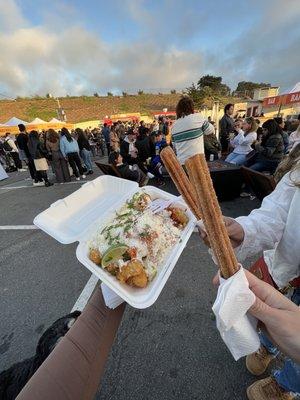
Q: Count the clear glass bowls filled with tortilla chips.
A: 0